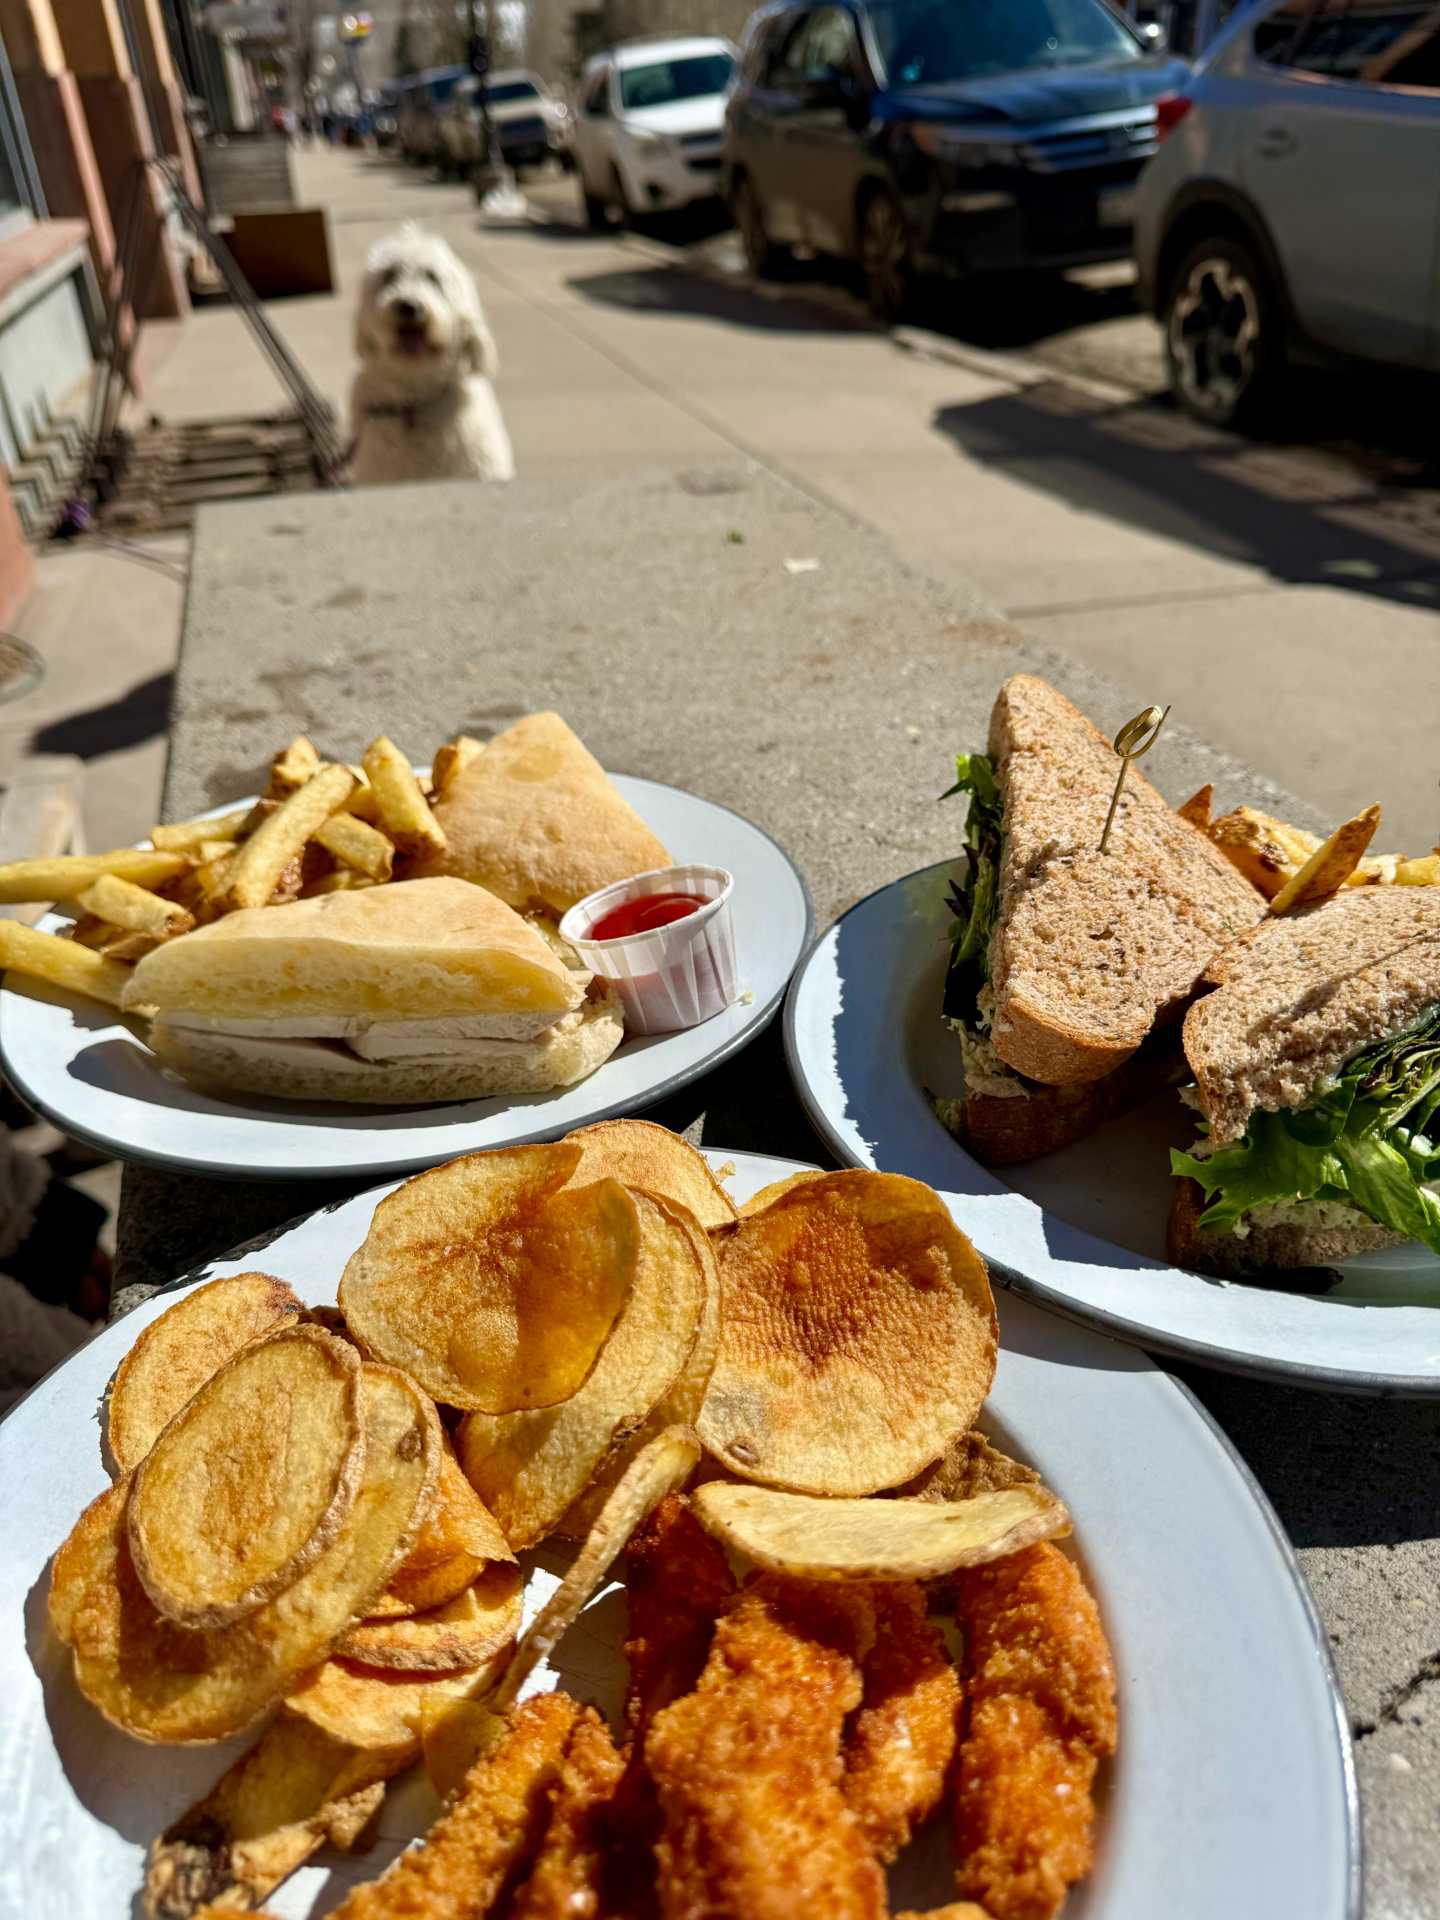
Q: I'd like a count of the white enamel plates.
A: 3